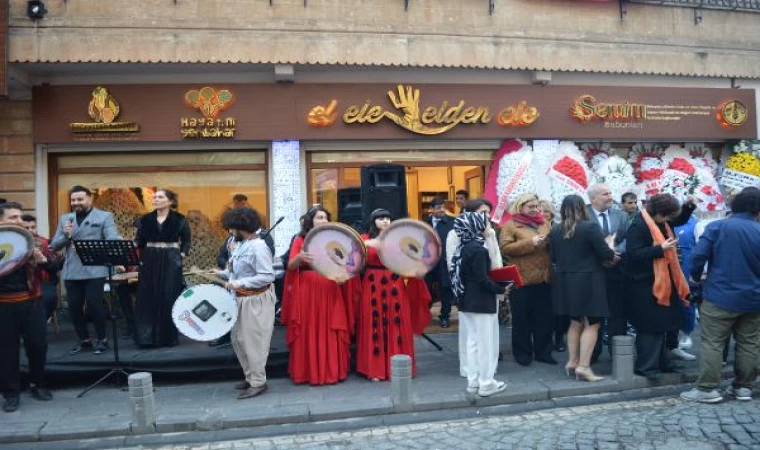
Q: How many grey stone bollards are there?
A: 3